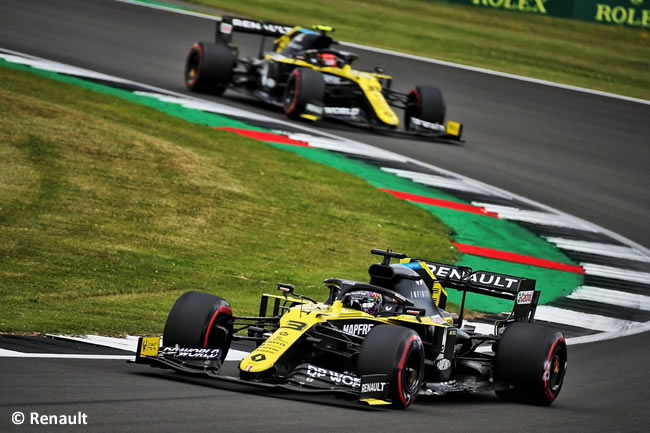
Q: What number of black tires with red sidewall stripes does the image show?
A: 6